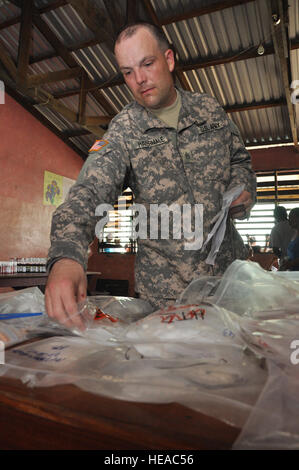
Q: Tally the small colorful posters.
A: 1